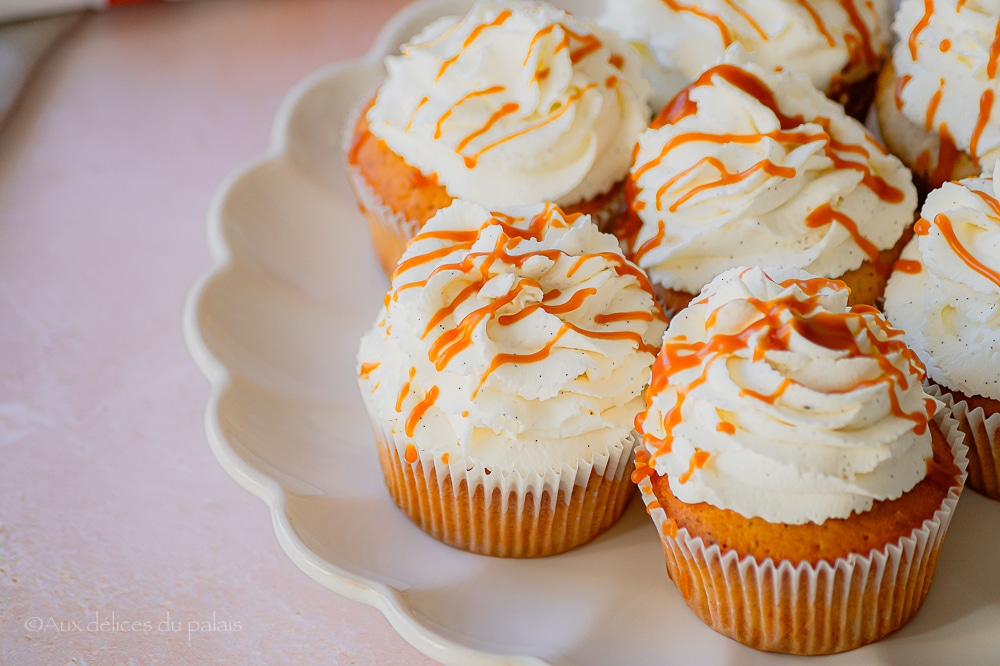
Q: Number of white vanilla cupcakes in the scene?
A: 7